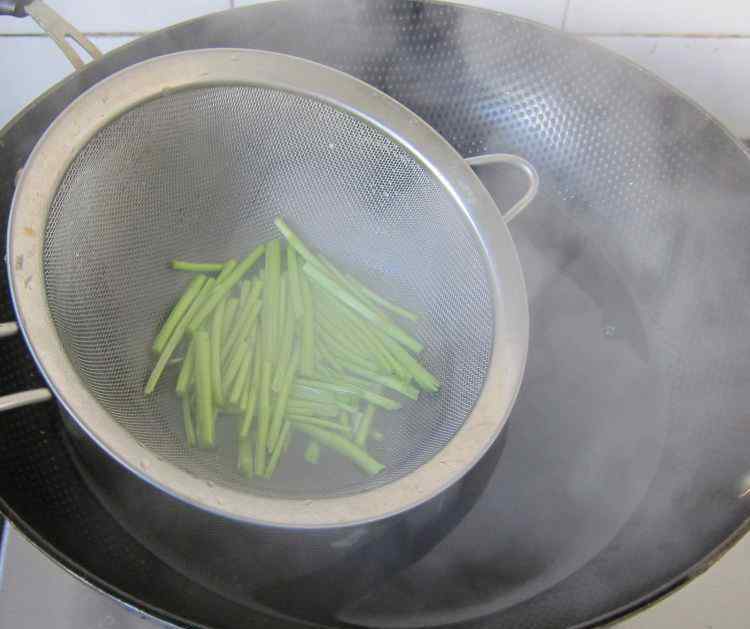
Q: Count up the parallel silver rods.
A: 2